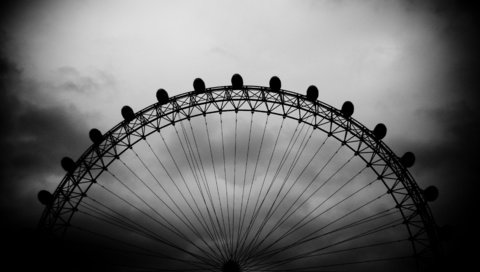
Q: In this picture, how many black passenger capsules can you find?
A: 13